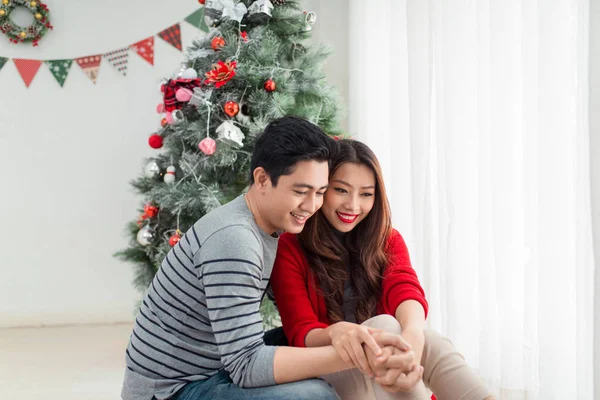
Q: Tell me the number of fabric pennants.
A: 8